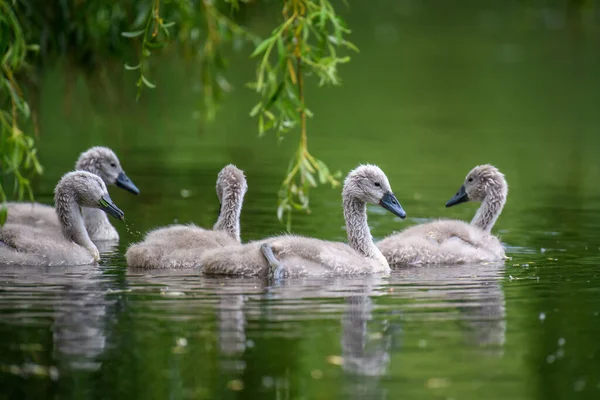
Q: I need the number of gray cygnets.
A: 5